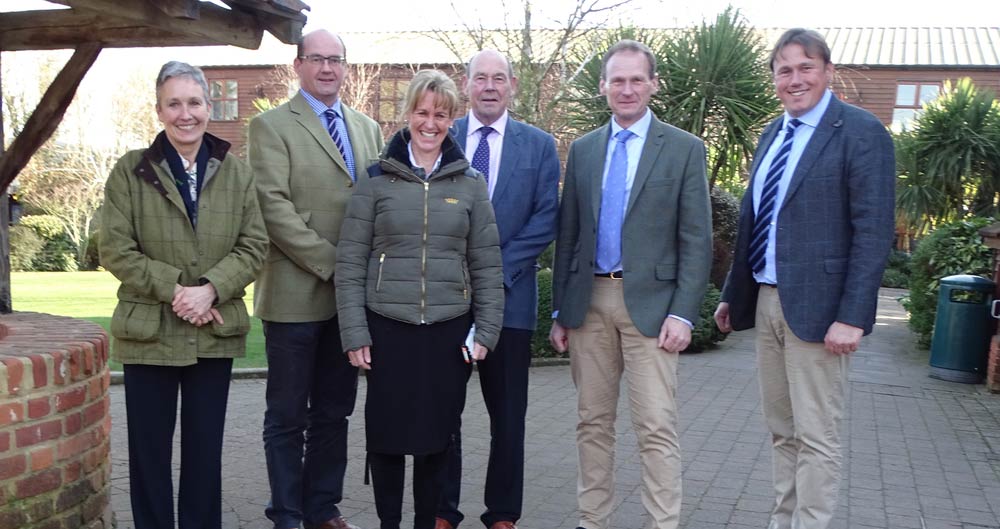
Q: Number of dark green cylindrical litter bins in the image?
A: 1